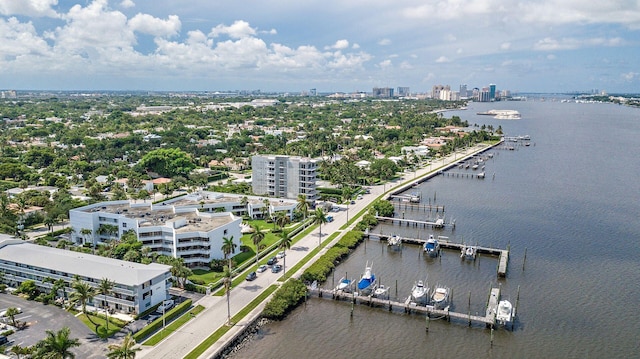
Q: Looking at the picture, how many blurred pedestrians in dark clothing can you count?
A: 0